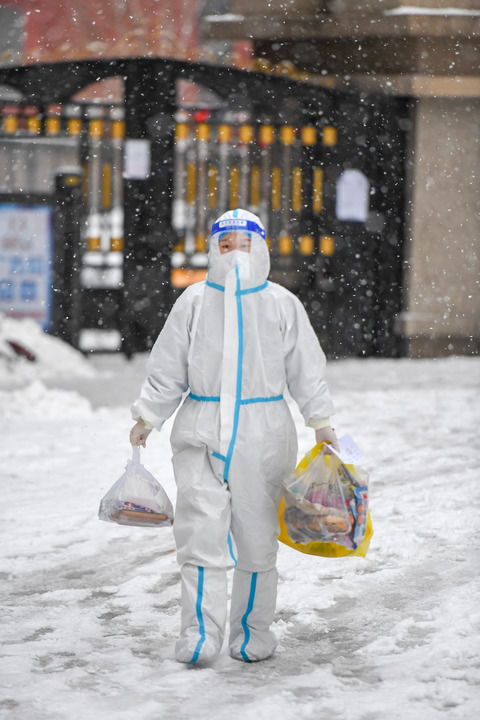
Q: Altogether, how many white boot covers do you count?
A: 2